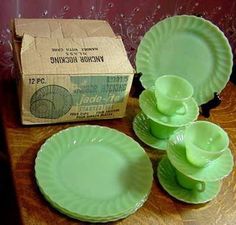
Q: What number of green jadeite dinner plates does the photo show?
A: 4